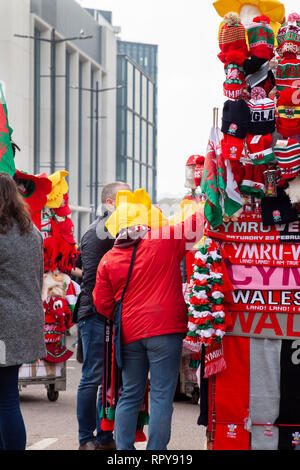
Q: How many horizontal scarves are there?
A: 5